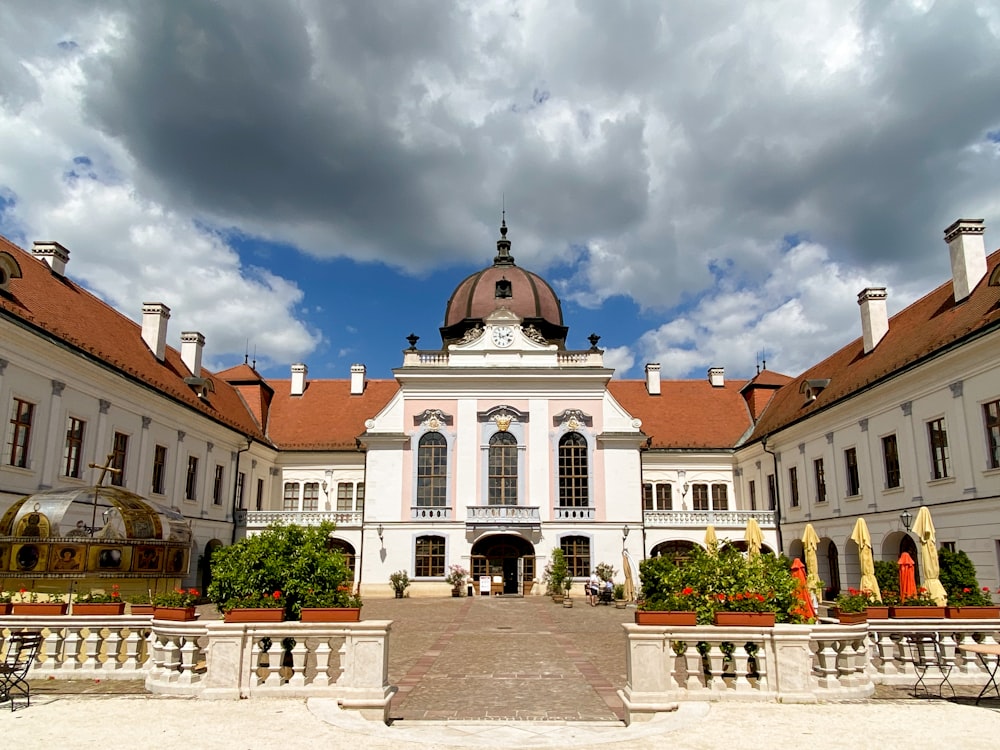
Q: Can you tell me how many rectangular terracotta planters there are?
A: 13